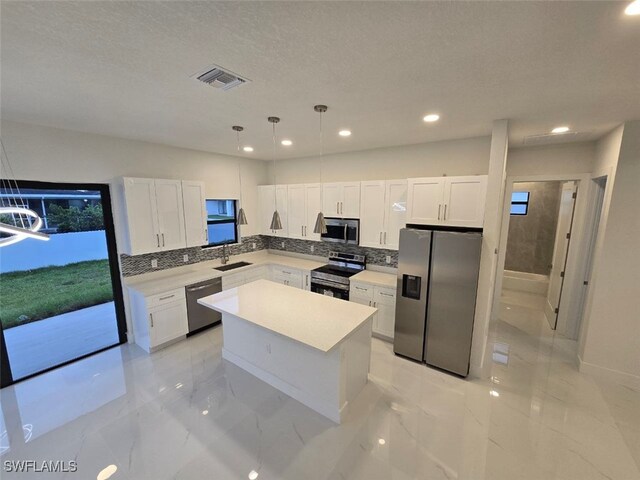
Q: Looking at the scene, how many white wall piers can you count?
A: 1